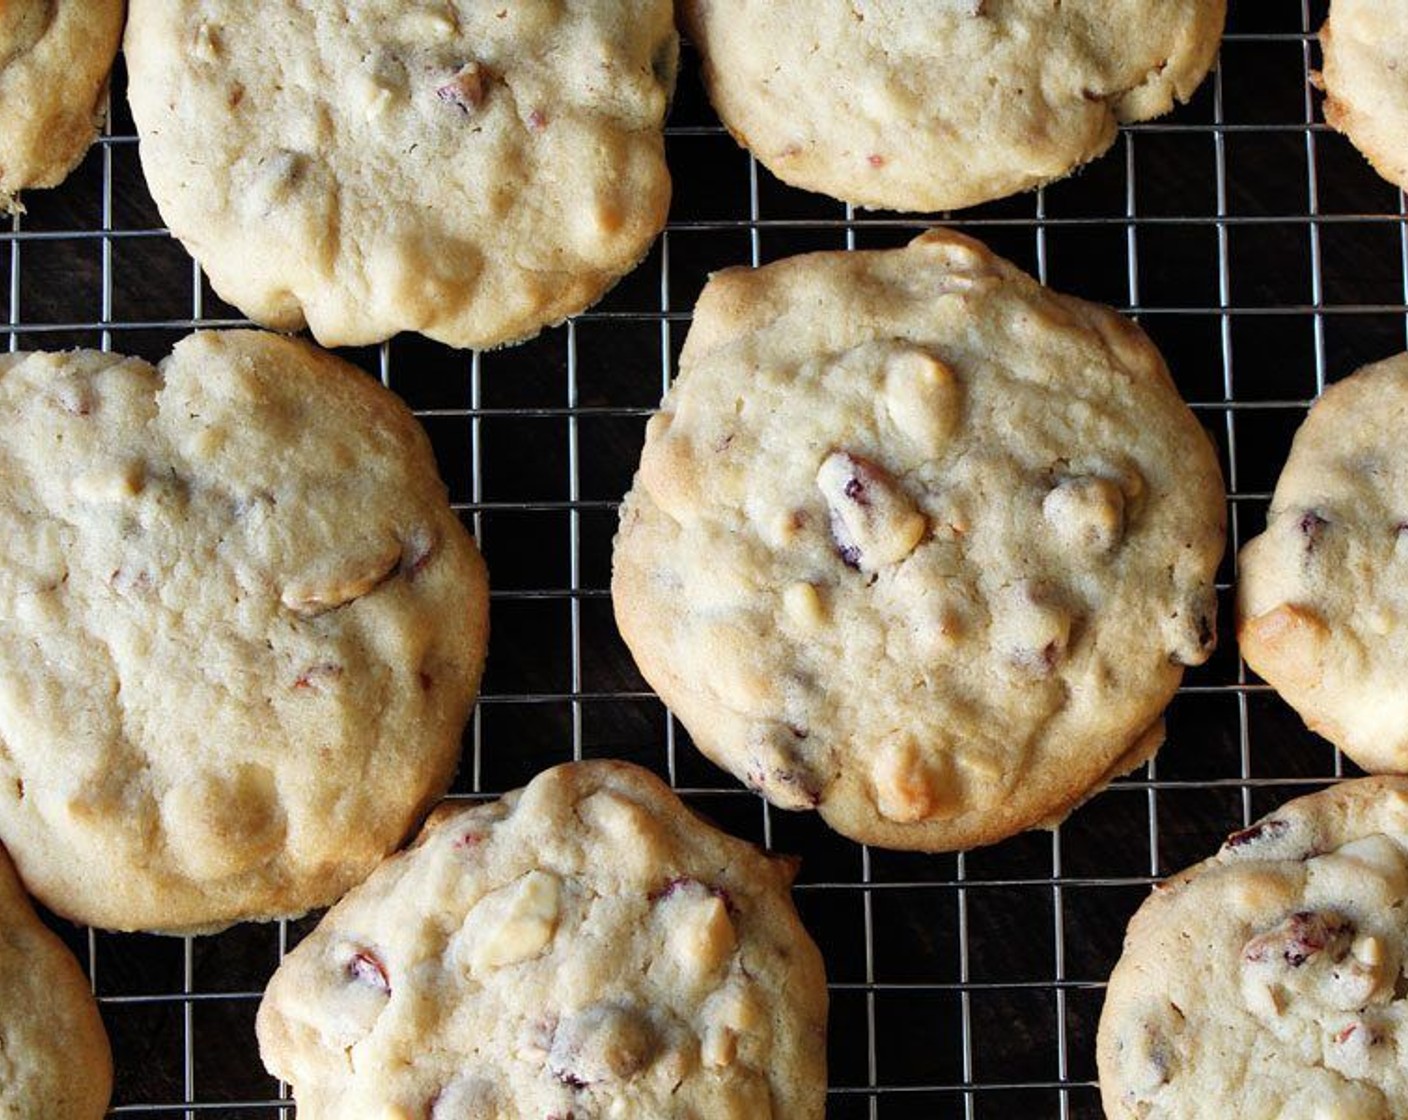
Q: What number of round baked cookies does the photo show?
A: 10